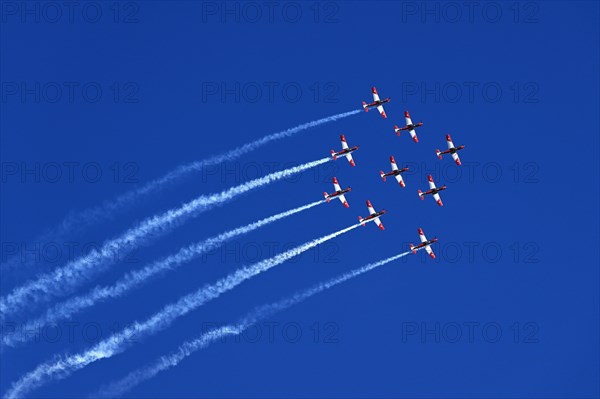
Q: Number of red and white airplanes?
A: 9